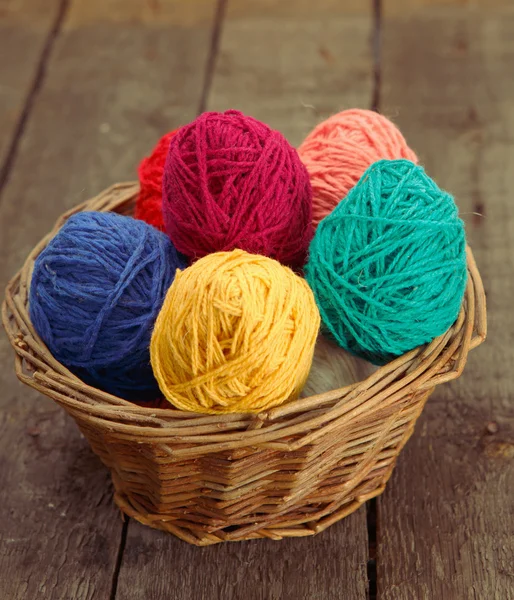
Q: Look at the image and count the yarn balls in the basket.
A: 6